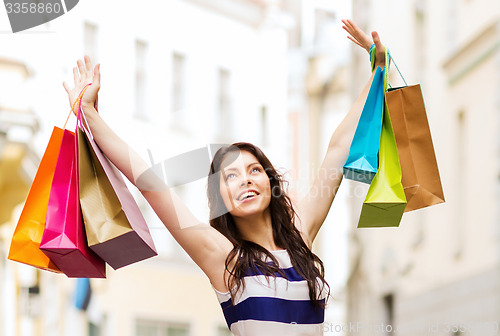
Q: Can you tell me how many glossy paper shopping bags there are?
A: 6